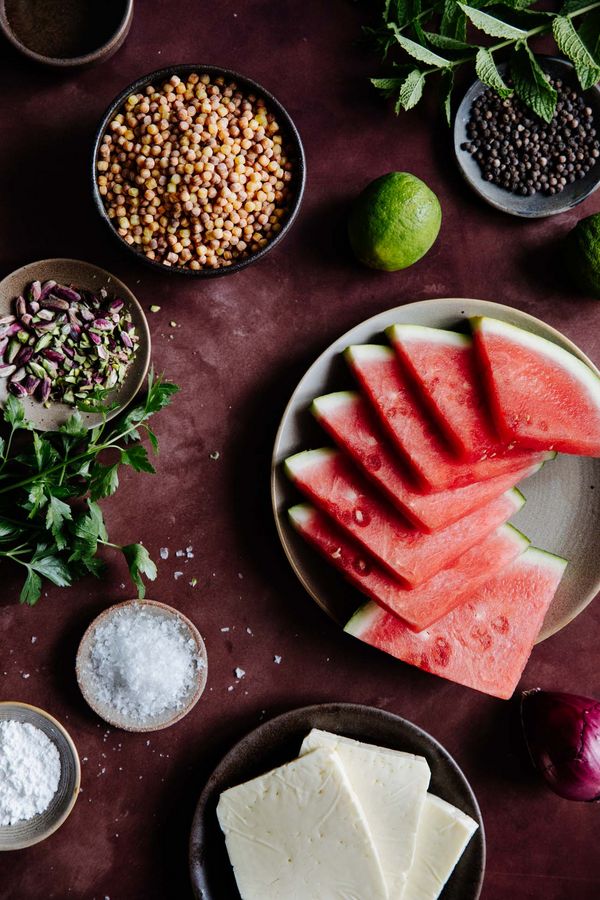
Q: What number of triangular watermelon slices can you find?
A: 7